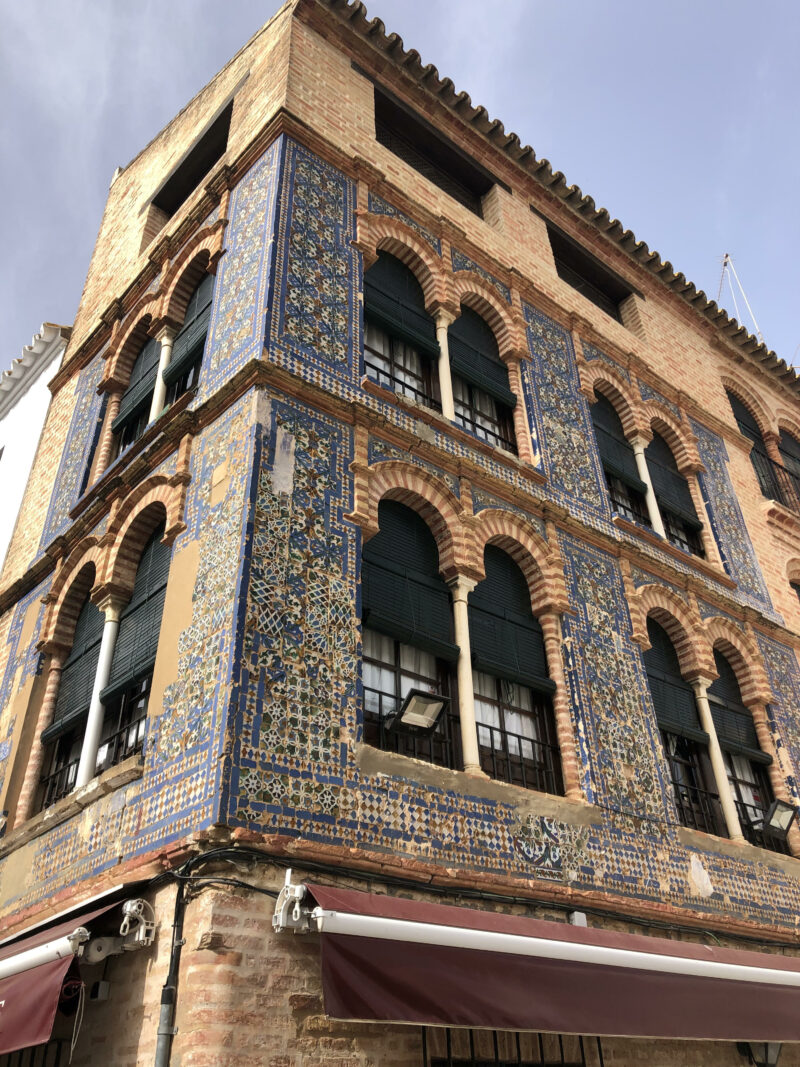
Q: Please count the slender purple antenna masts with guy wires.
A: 0